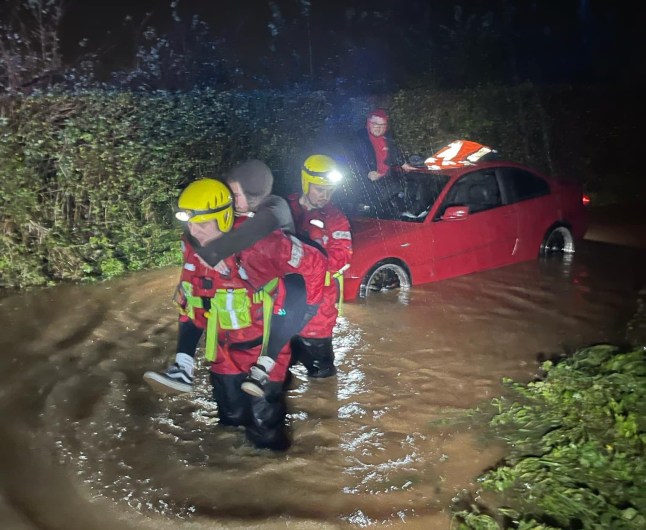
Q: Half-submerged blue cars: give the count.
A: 0